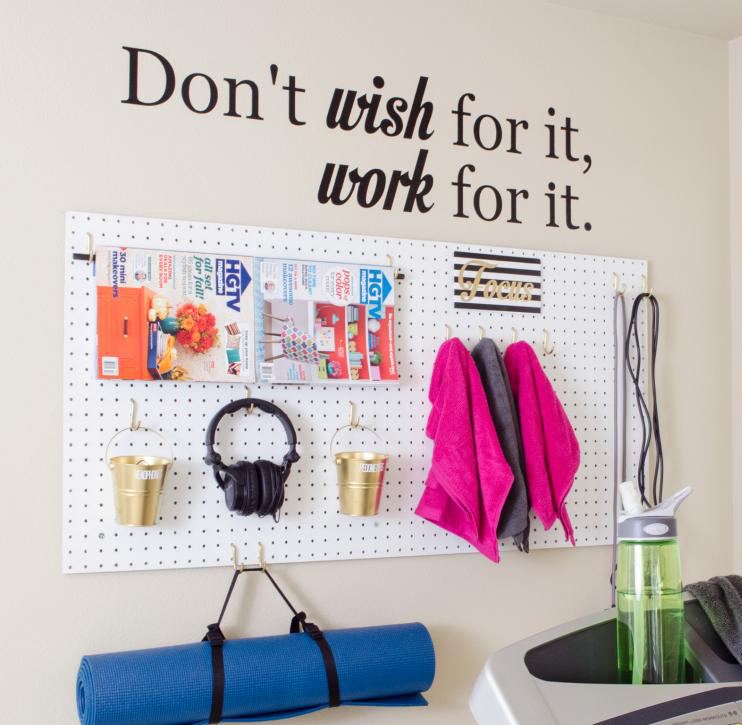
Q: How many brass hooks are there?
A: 13